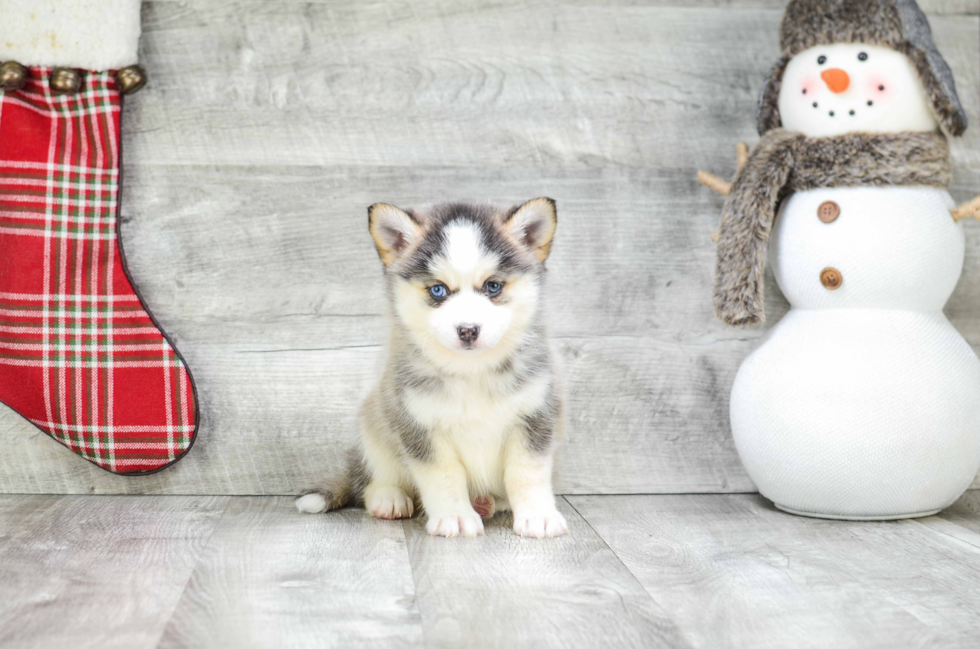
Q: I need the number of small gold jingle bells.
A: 3